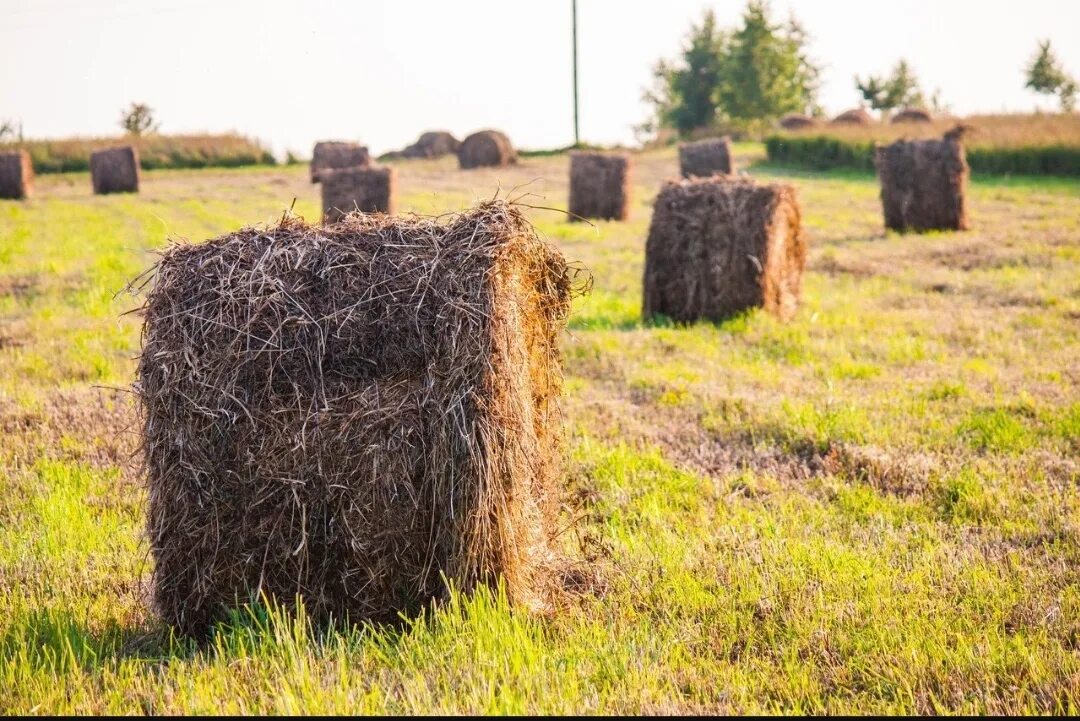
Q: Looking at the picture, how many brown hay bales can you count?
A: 14